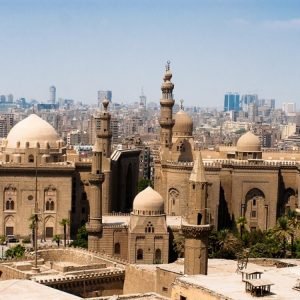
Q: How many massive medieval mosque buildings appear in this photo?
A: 2